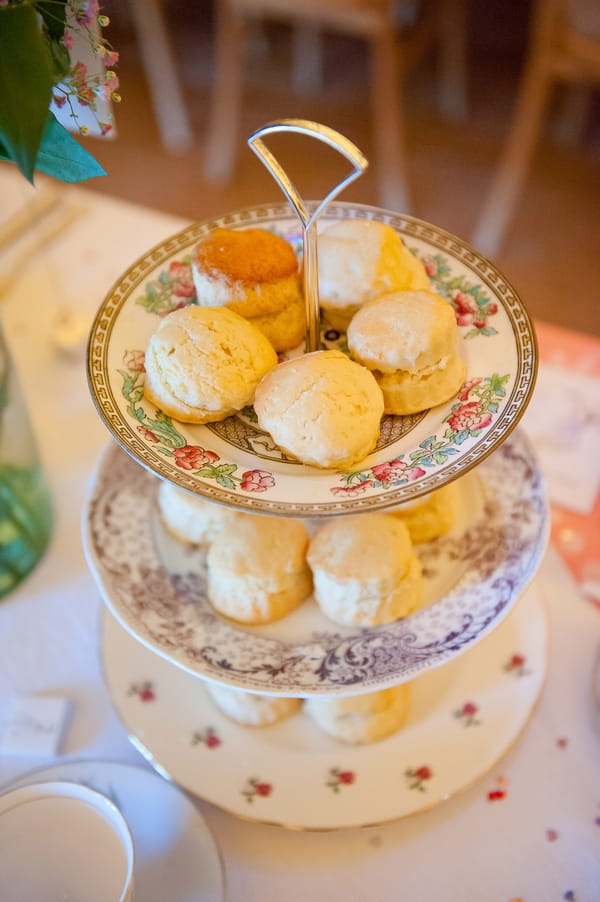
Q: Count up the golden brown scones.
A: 1